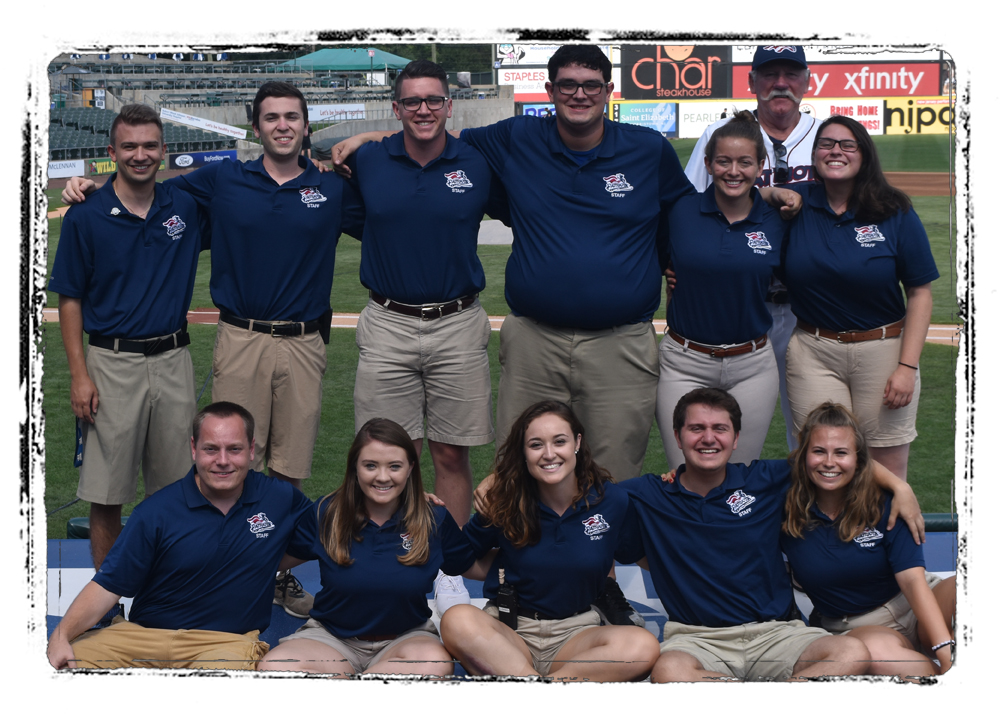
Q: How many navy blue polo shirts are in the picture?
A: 11